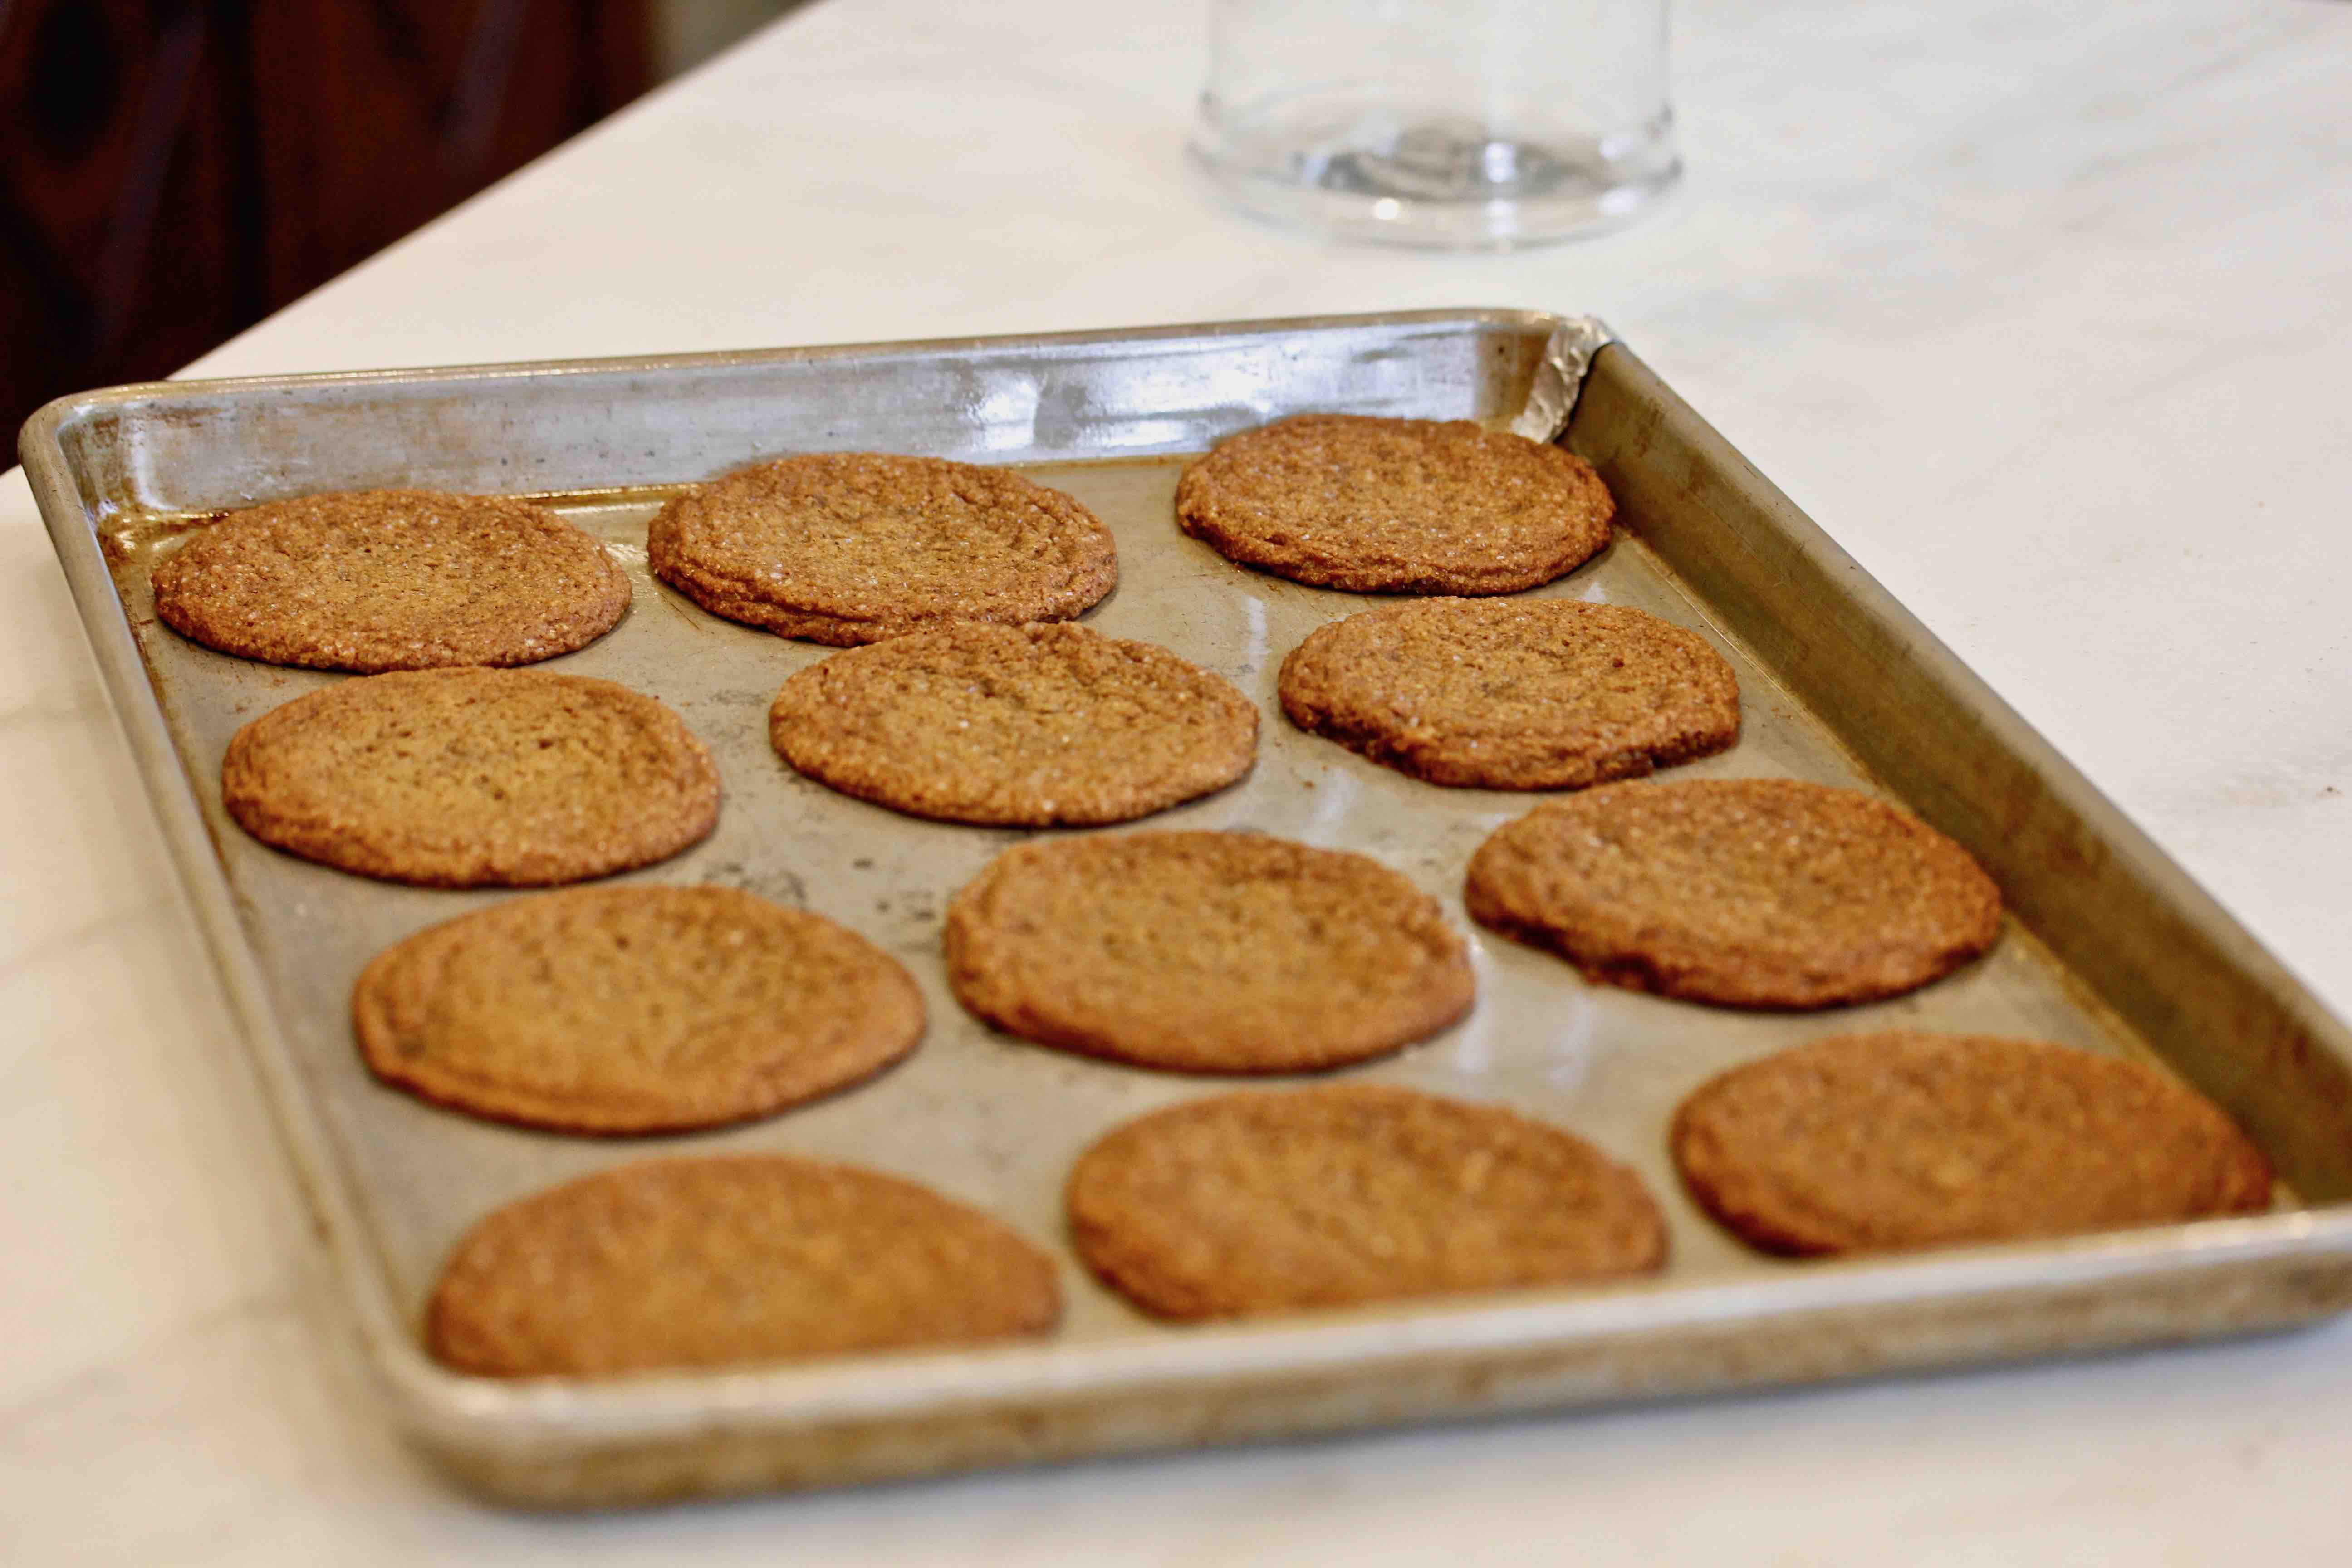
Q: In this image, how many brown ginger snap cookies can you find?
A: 12